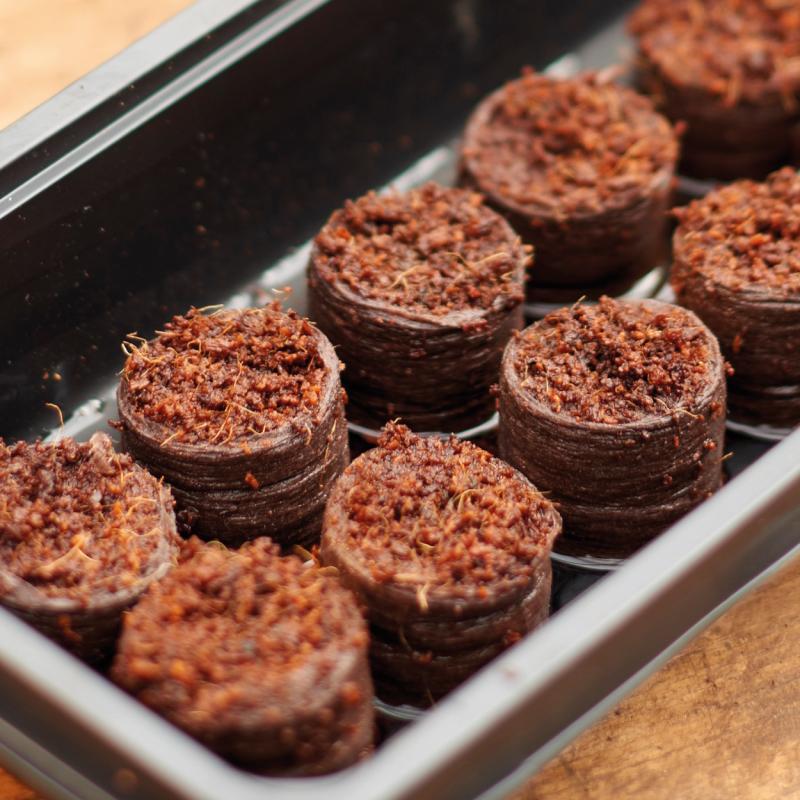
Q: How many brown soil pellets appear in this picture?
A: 9